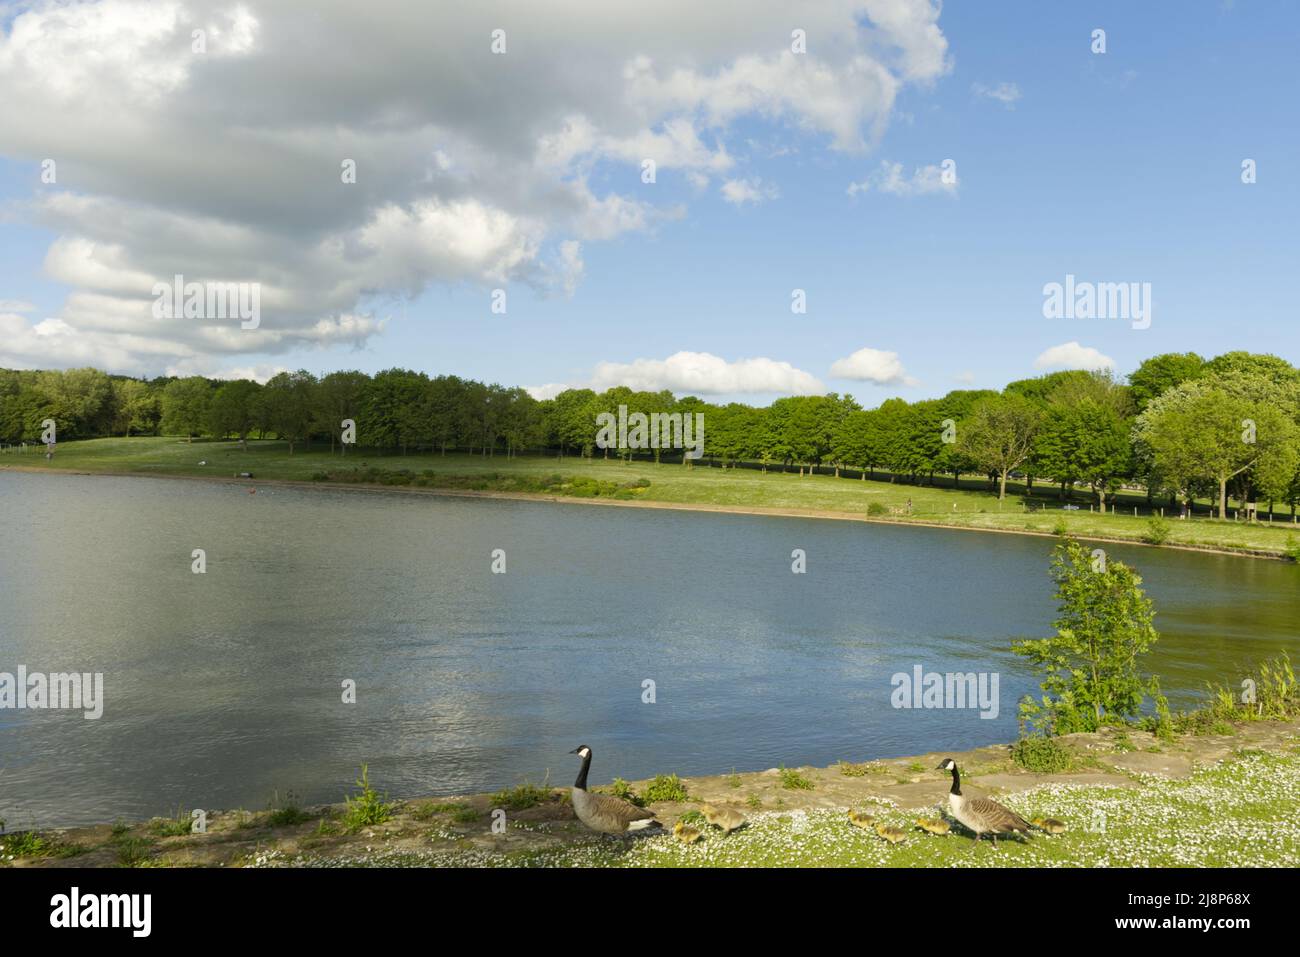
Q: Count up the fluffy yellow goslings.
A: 6